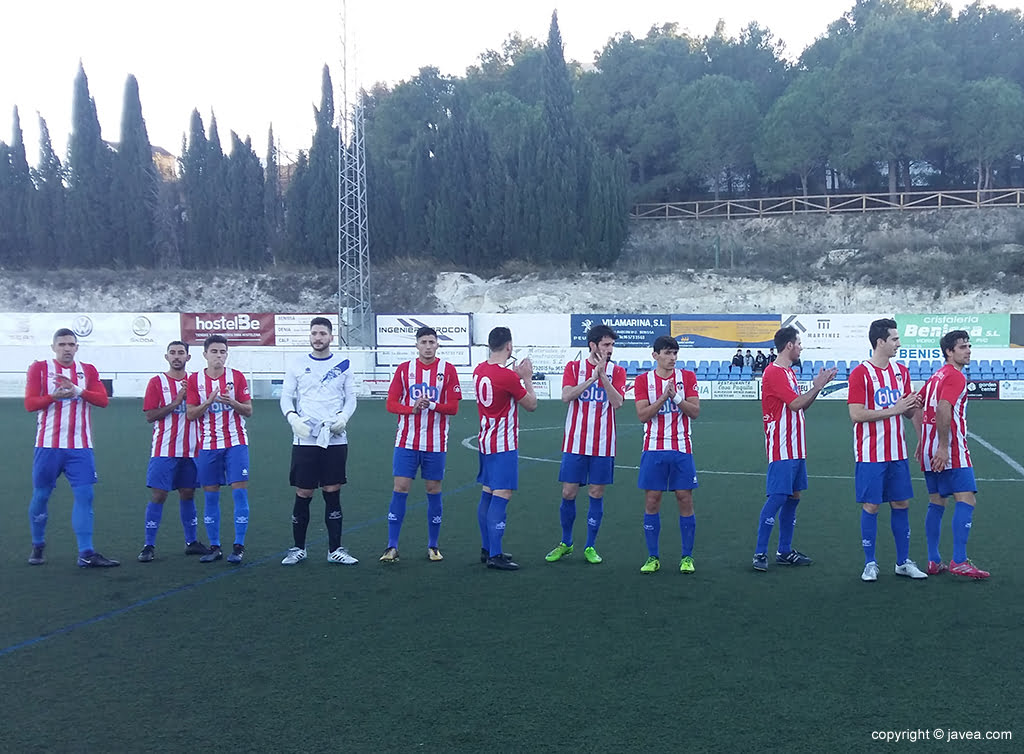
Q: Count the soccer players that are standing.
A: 11